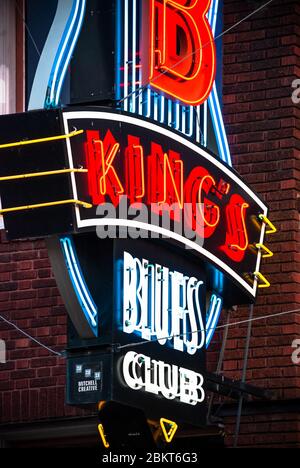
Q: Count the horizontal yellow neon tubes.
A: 3